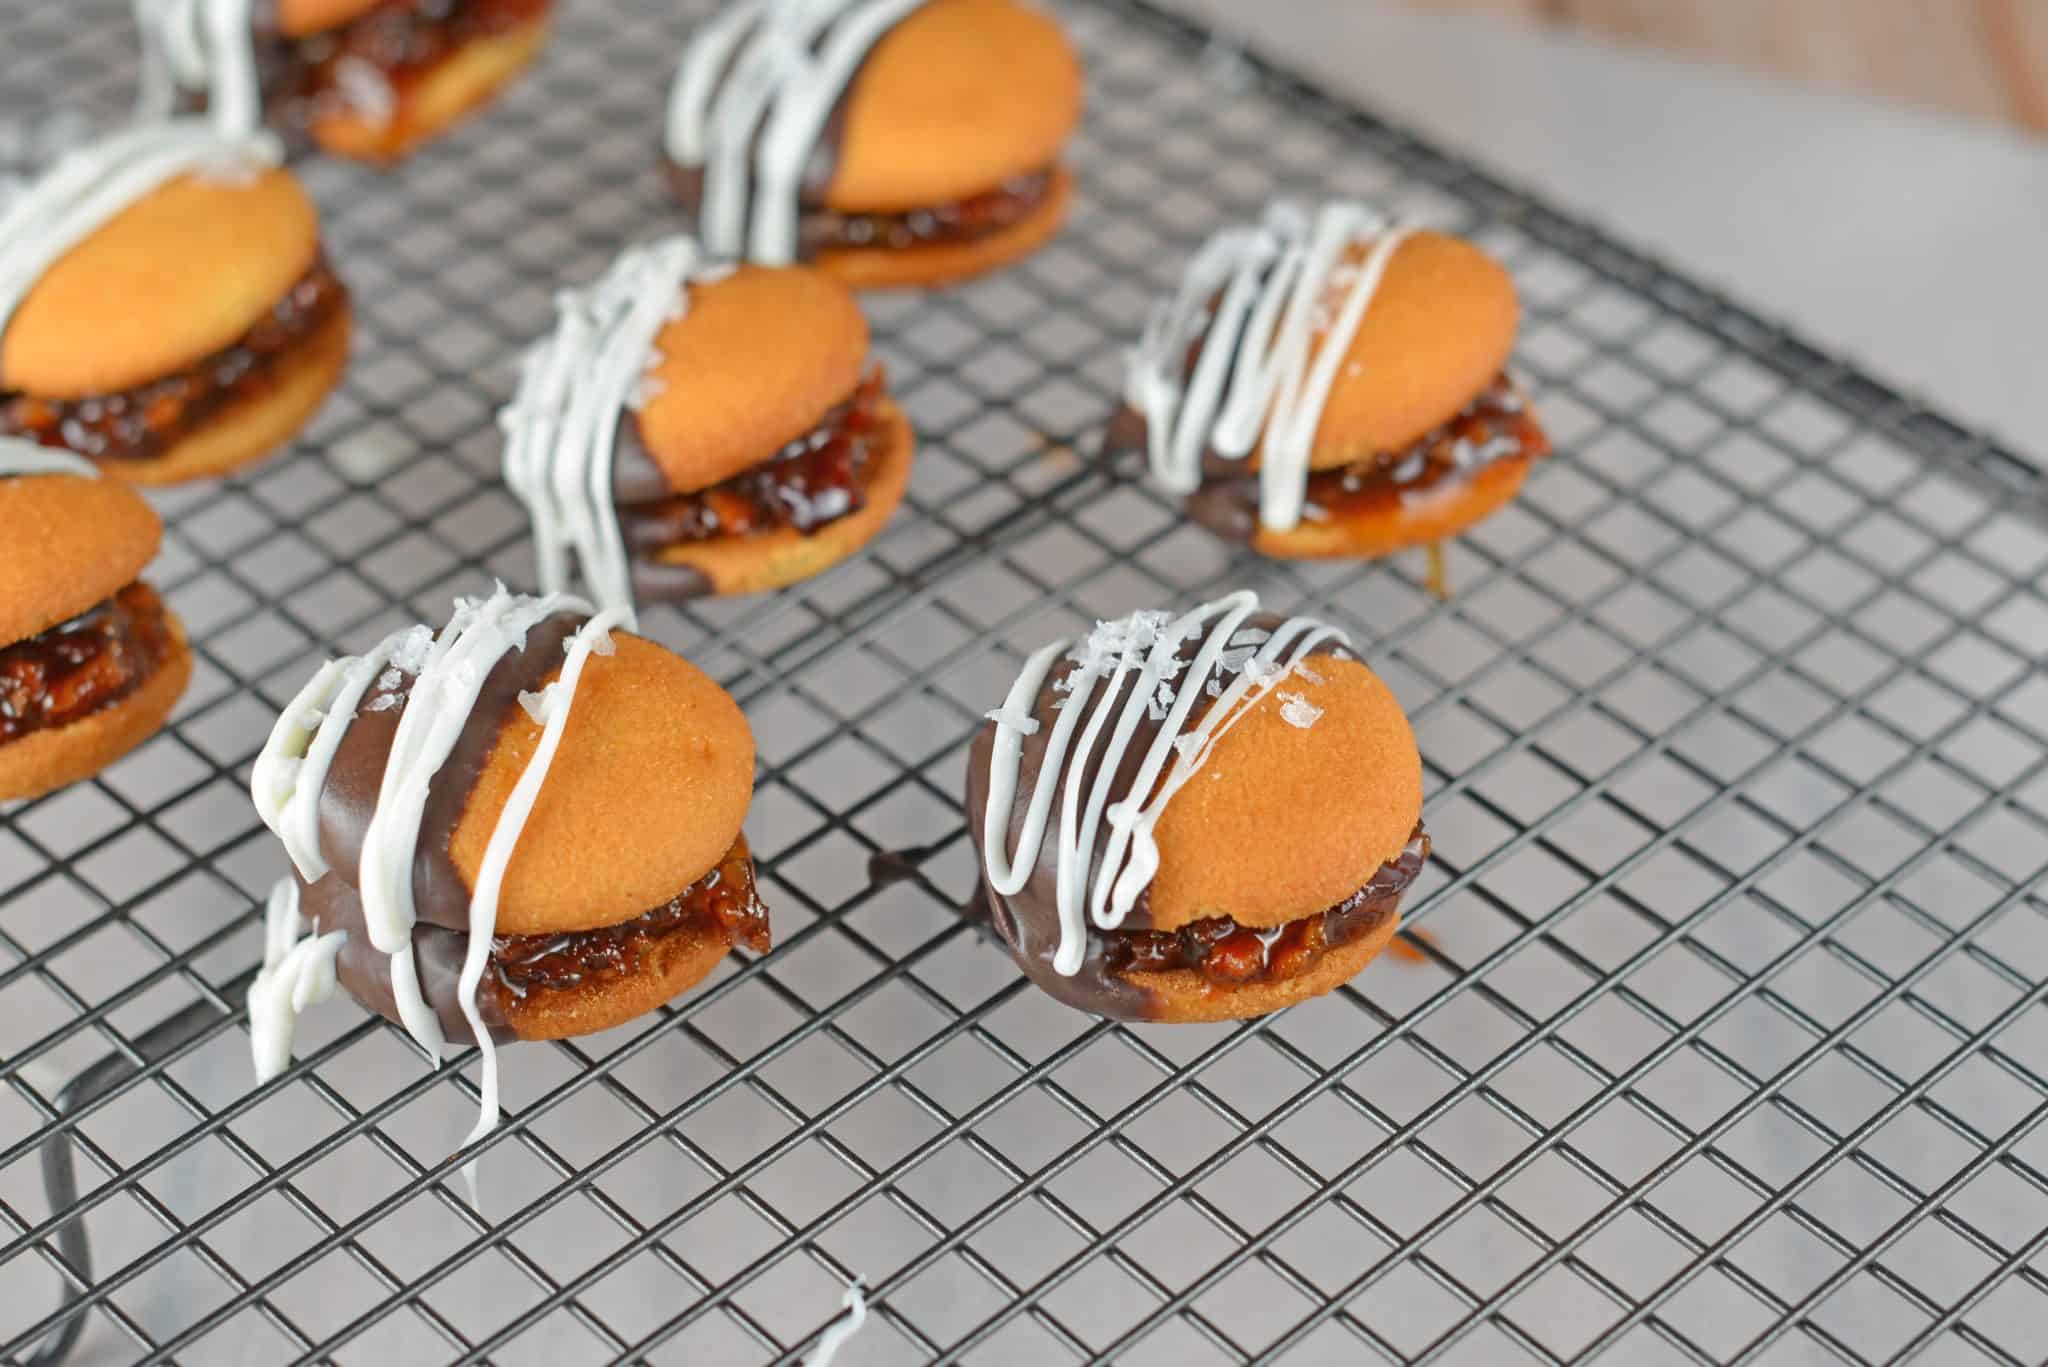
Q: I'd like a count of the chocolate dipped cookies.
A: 8